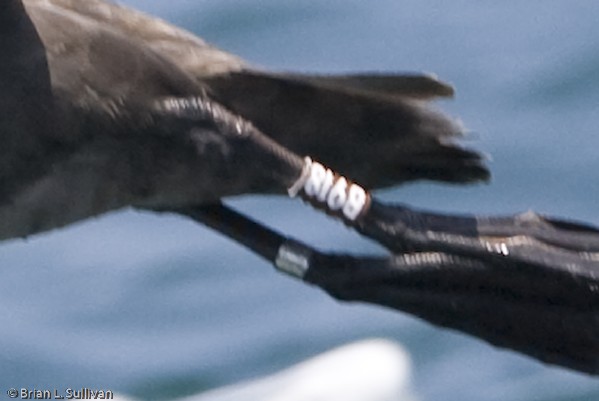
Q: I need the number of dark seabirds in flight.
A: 1